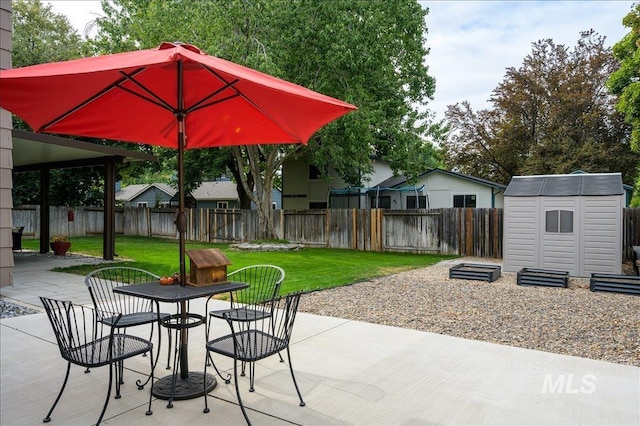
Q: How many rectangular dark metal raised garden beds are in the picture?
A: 3